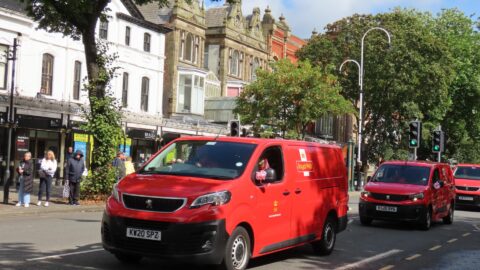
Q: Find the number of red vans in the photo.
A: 3